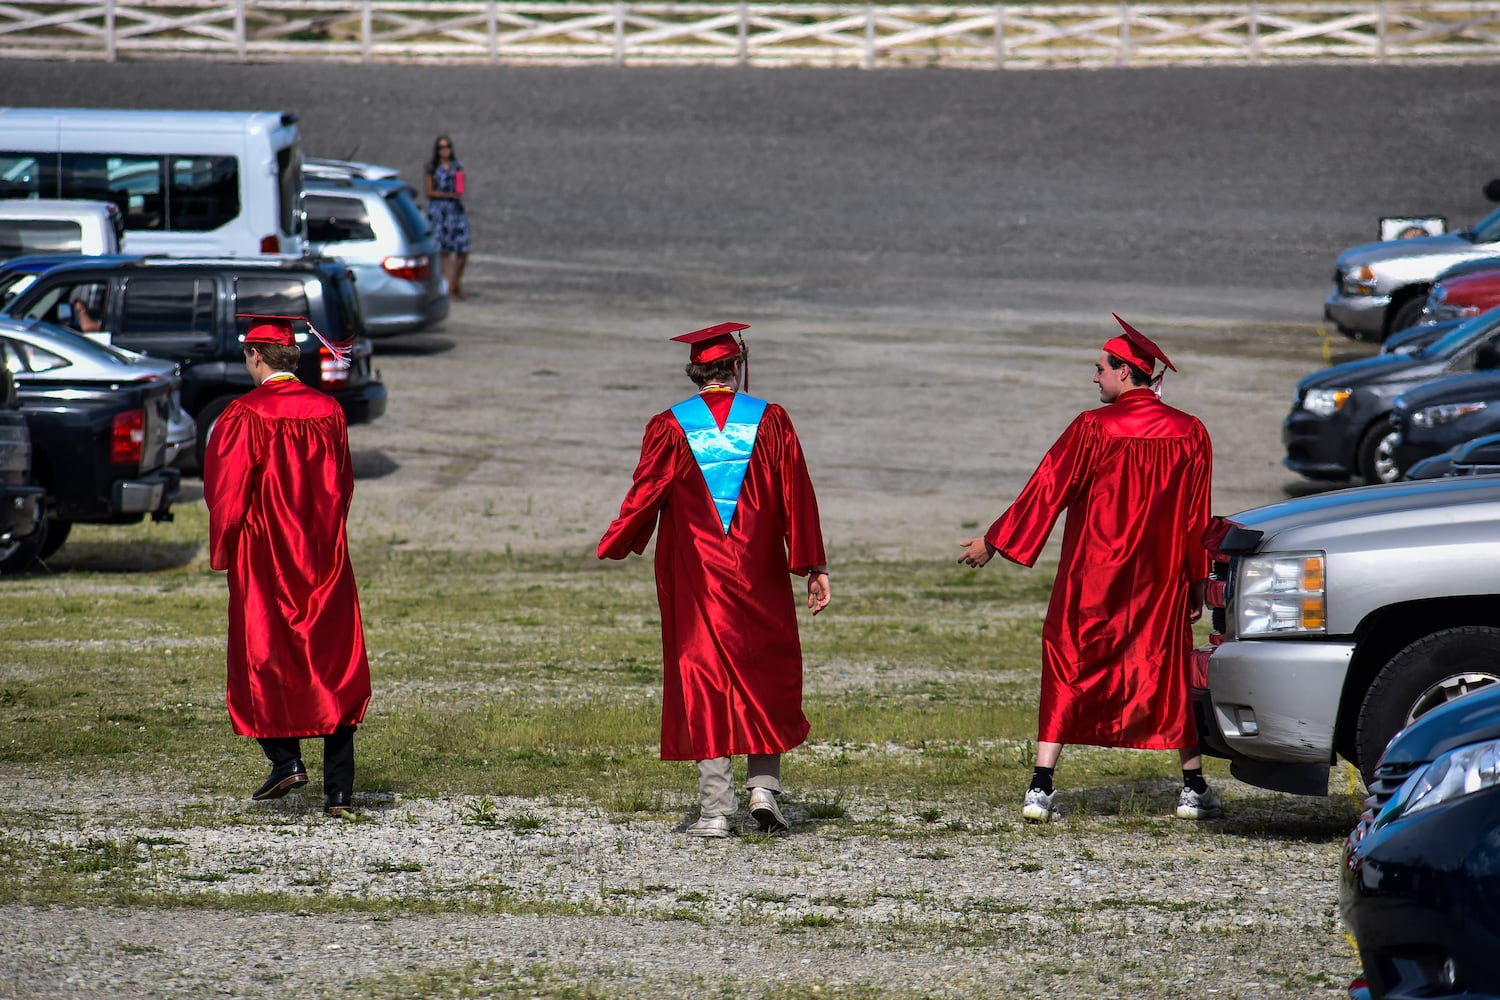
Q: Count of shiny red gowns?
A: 3